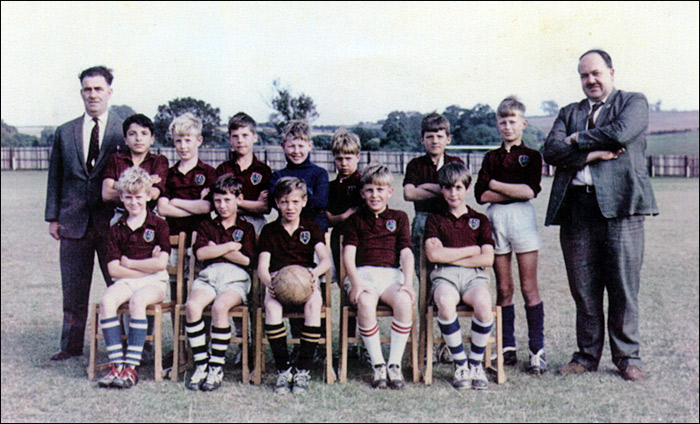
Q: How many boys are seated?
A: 5